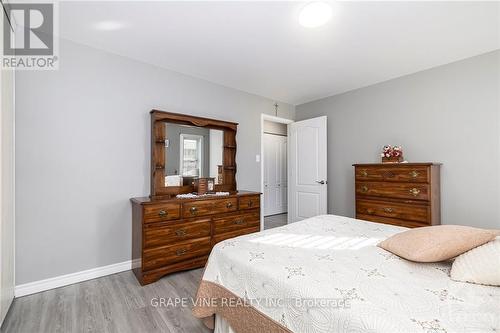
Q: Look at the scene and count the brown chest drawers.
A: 2